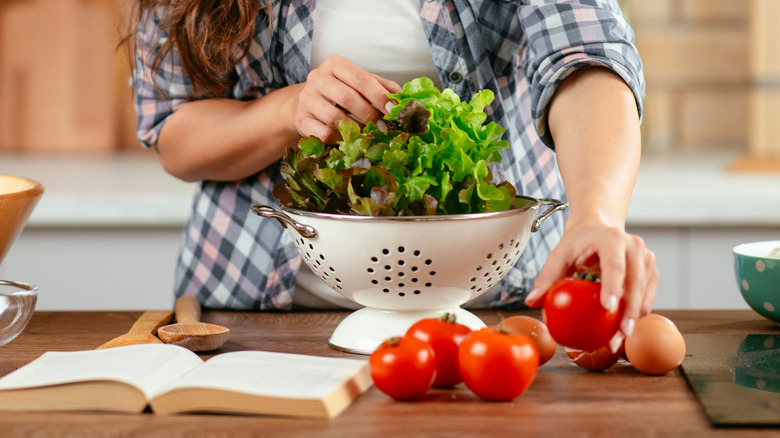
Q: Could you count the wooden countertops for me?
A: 1